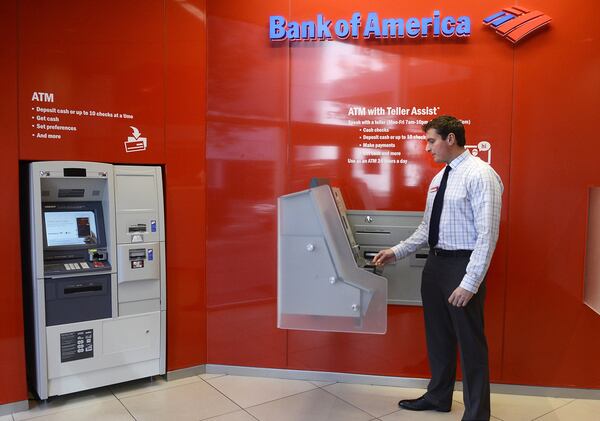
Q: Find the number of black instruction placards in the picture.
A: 1